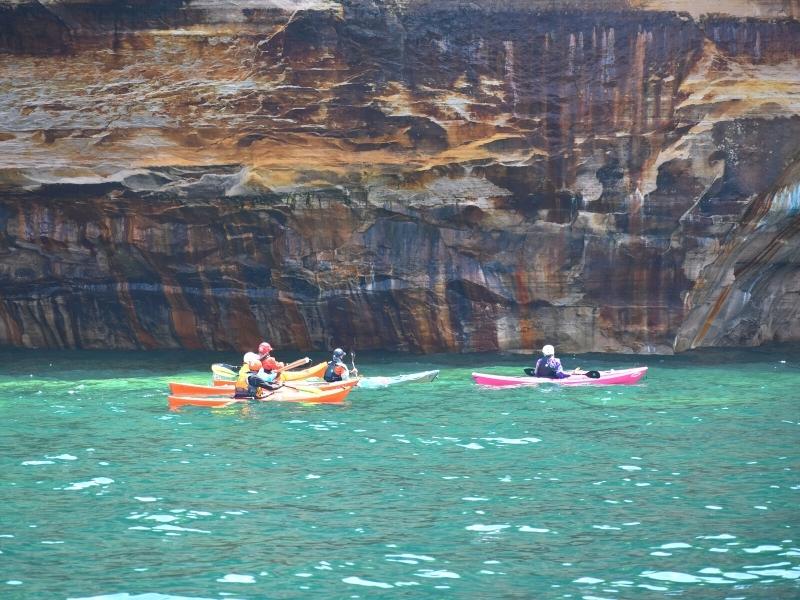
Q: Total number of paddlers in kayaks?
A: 5